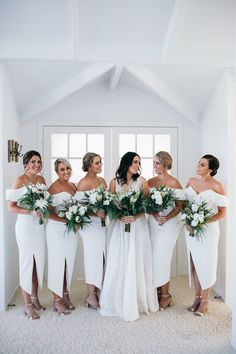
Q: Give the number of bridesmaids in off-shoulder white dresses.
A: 5